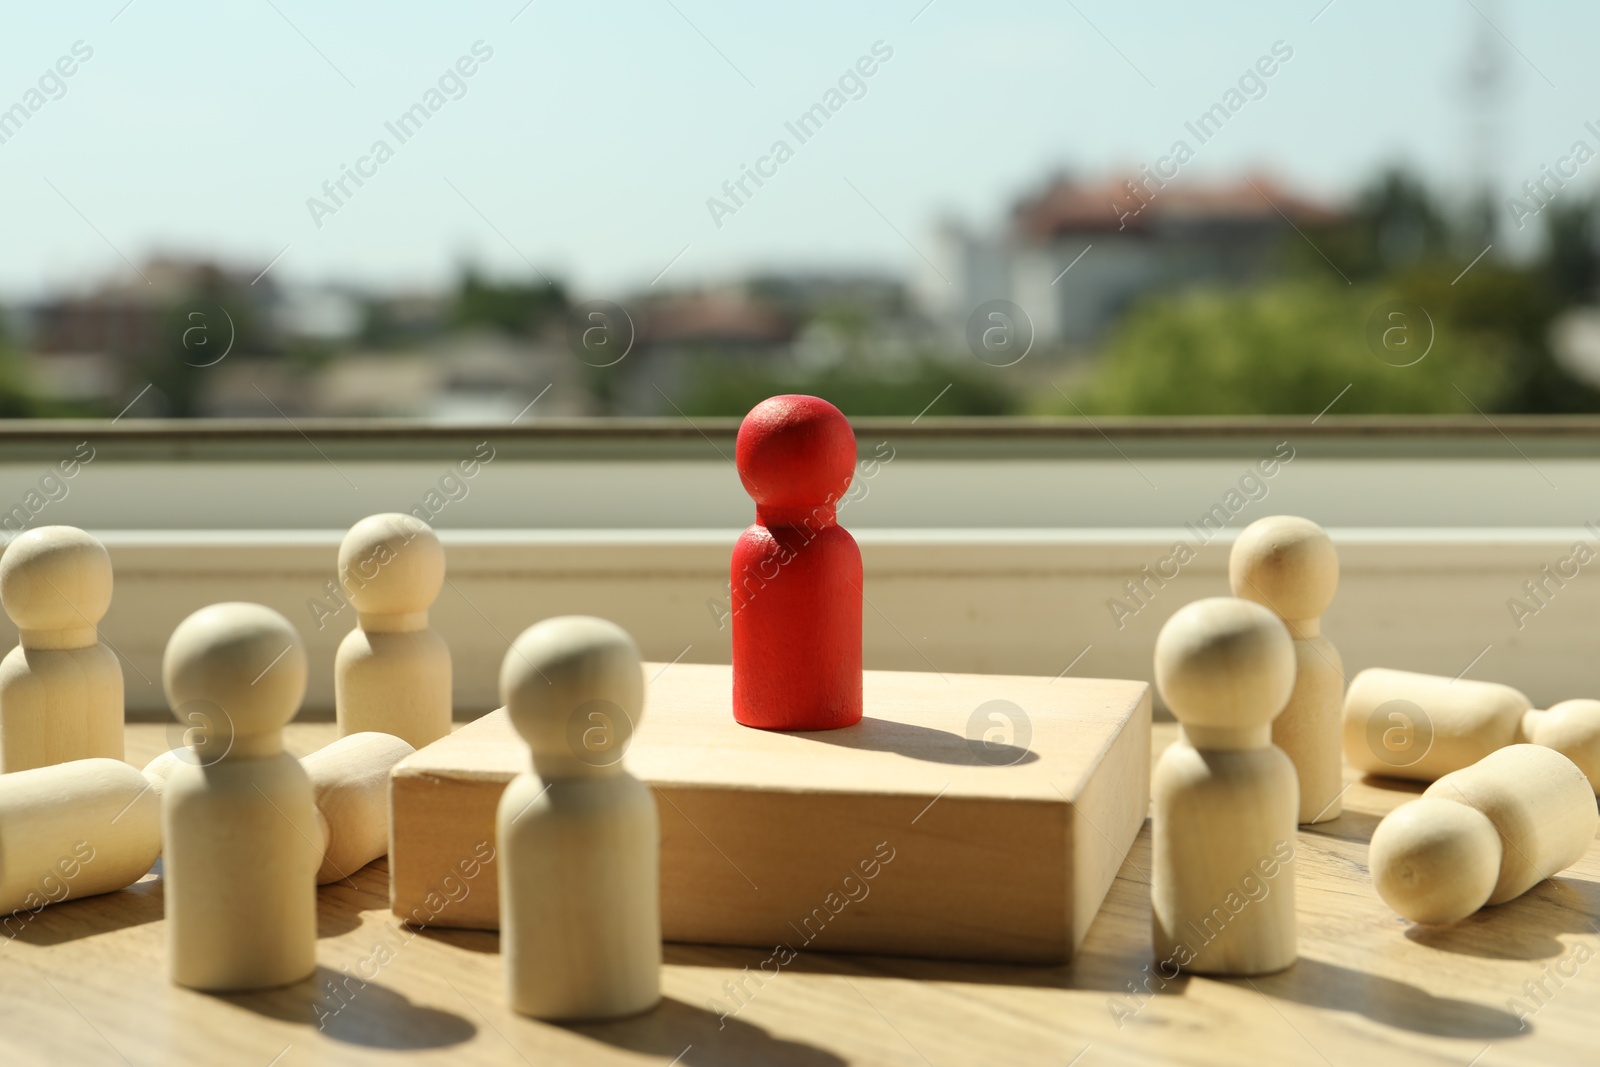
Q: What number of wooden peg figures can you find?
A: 11